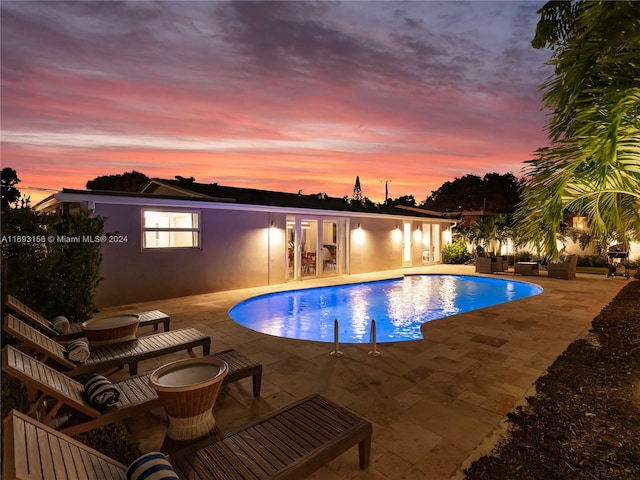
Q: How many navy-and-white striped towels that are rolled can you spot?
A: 4